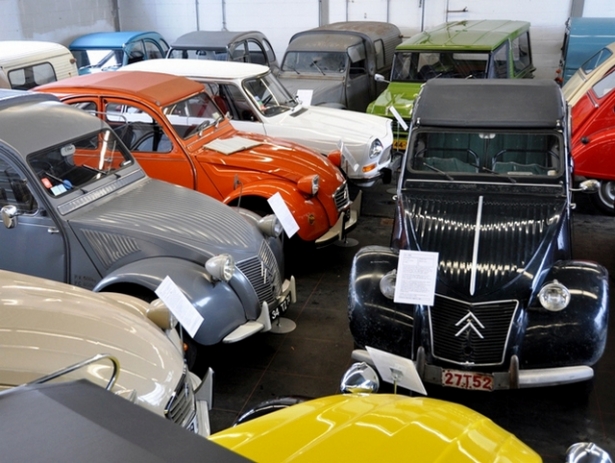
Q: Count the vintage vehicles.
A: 14